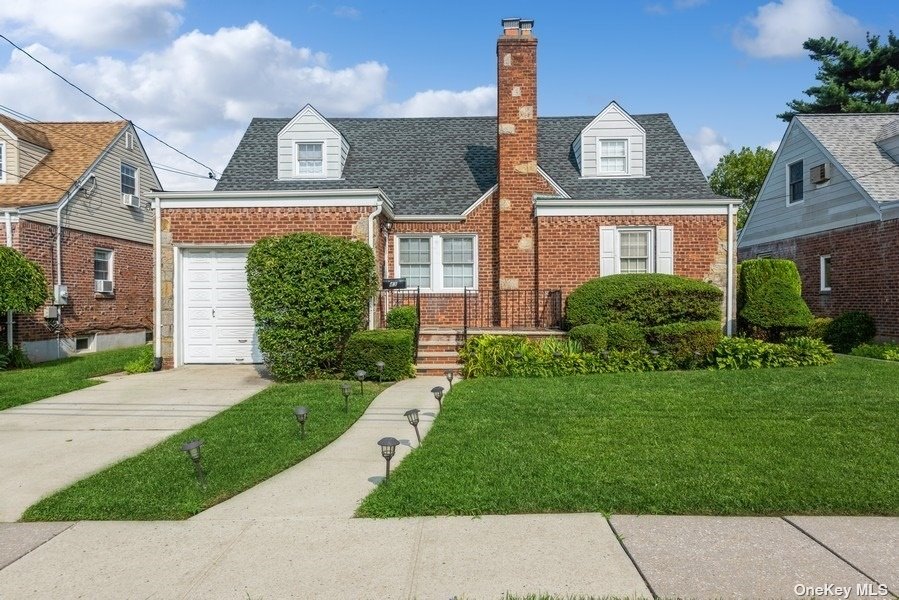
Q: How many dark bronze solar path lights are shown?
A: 9